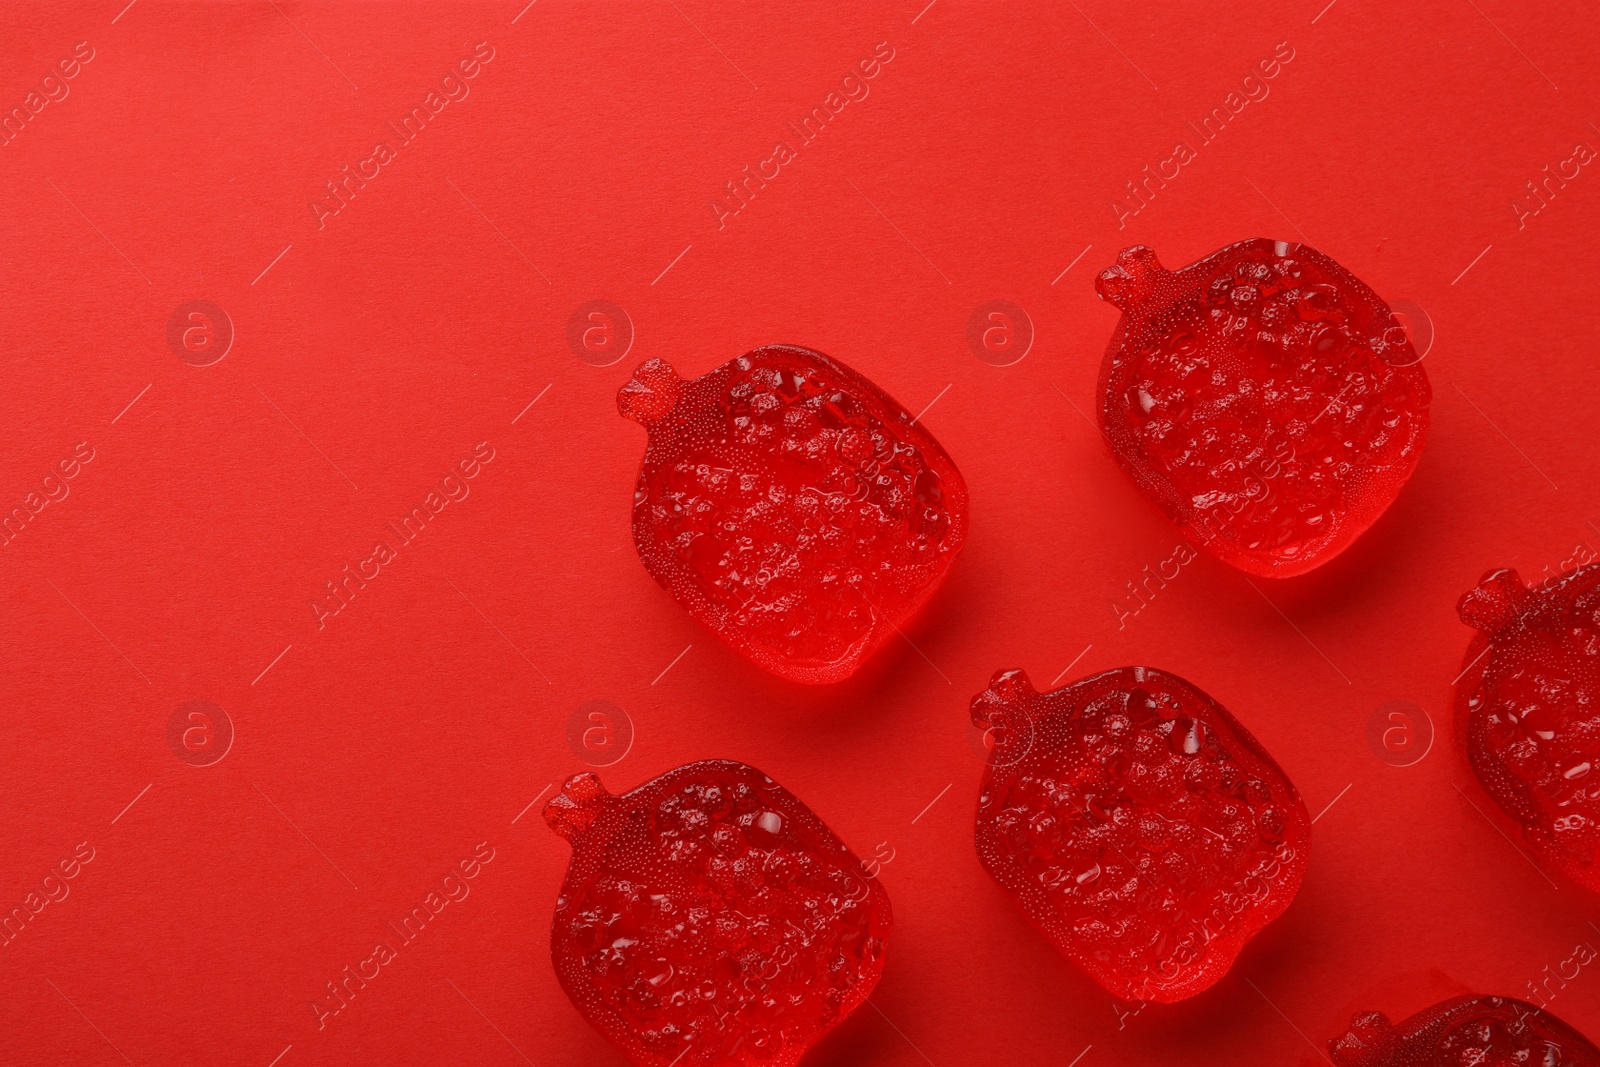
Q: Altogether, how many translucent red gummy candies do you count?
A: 6